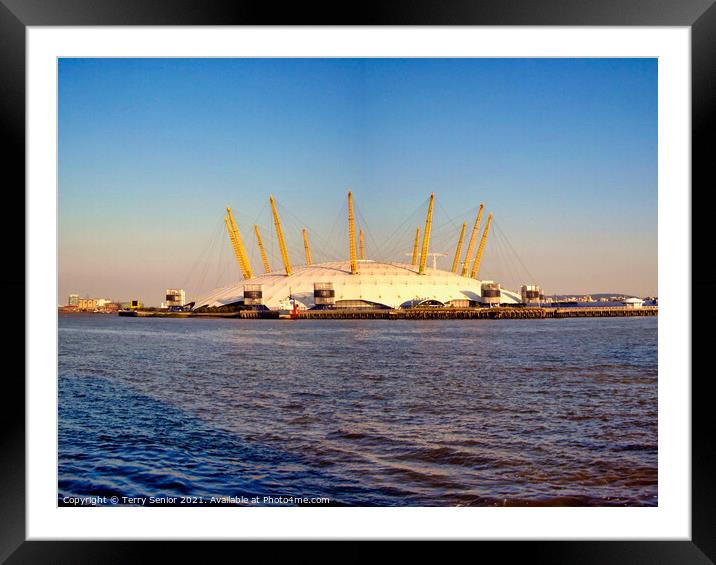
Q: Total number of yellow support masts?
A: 12